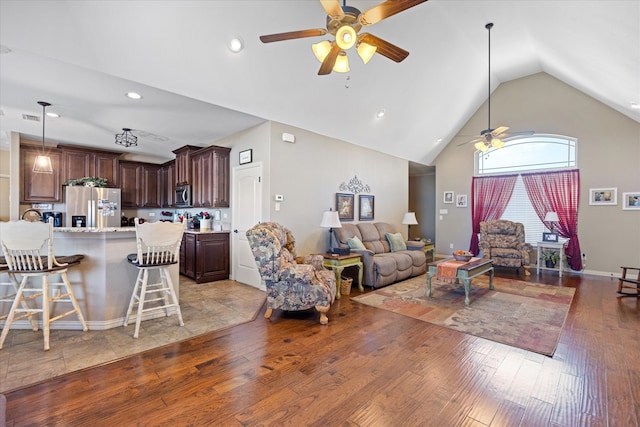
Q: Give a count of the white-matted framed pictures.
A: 4